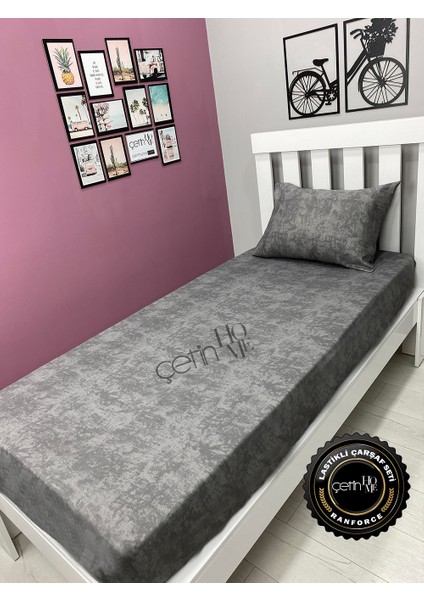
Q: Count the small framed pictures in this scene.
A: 12